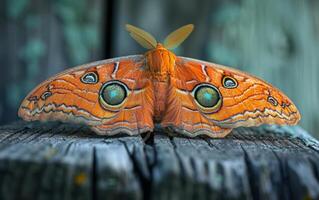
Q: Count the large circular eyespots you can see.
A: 2